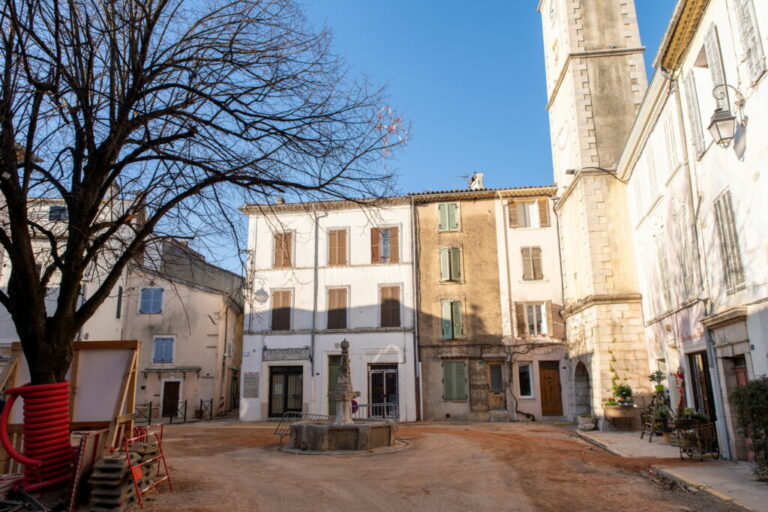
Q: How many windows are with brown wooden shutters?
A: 9